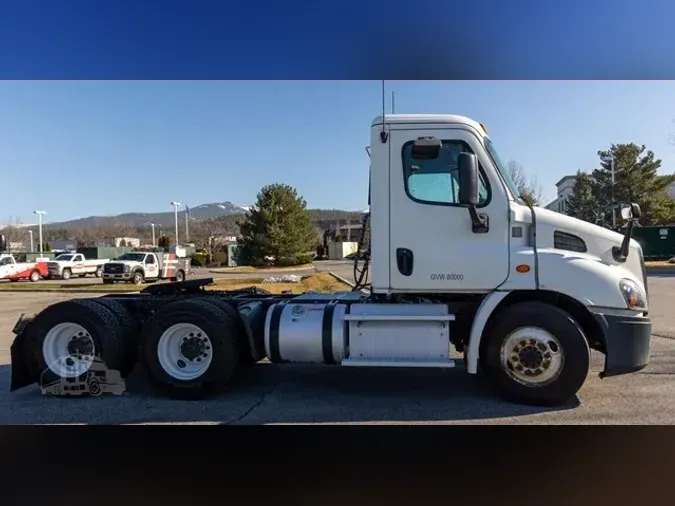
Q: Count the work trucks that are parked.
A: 3